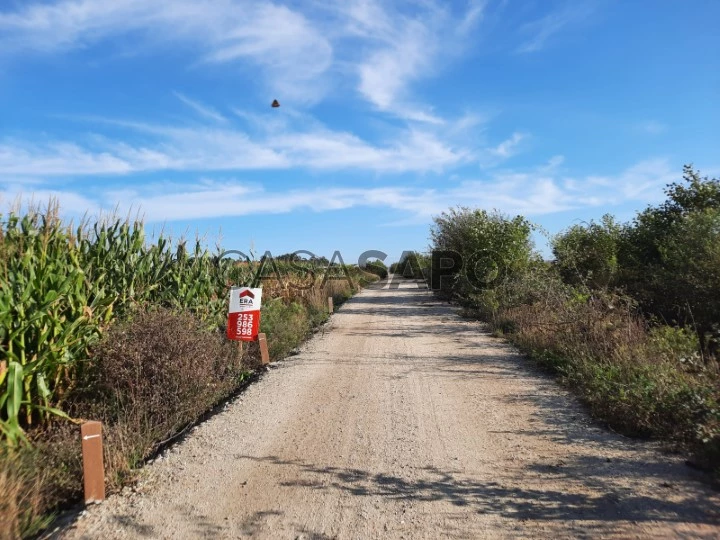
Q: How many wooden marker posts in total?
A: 3